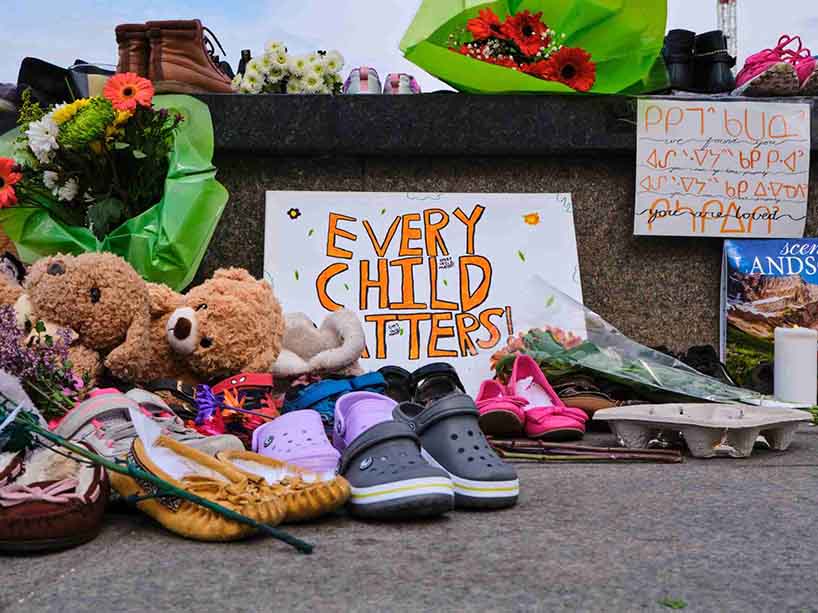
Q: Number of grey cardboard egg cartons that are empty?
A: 1